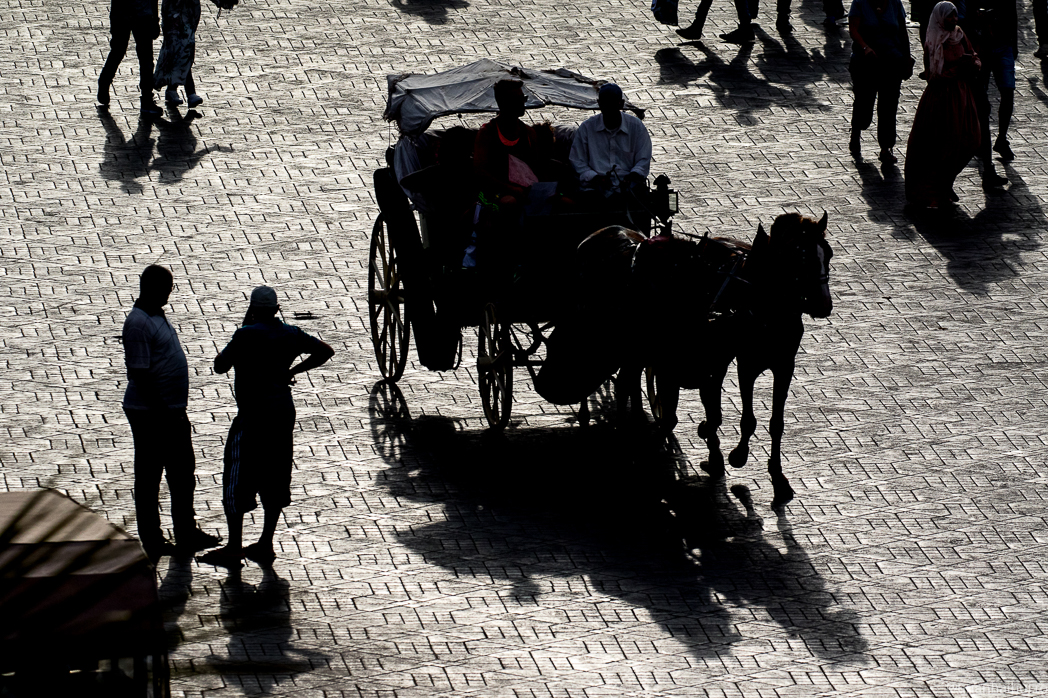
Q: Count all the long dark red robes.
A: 1